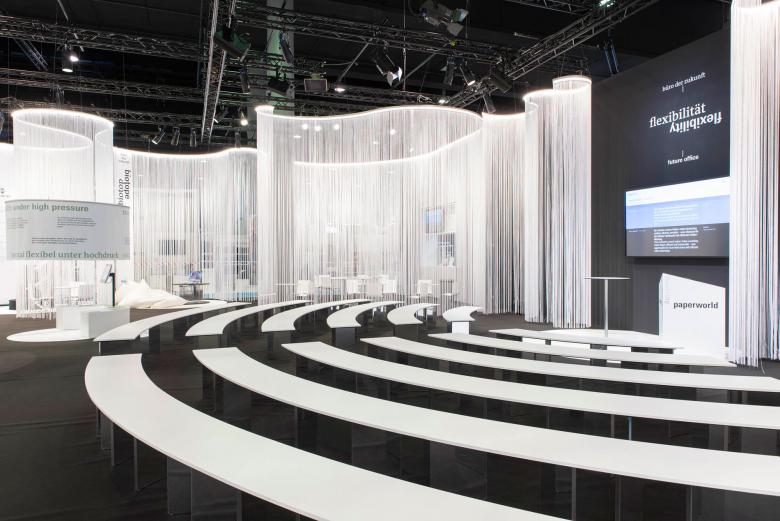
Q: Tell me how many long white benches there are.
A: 12